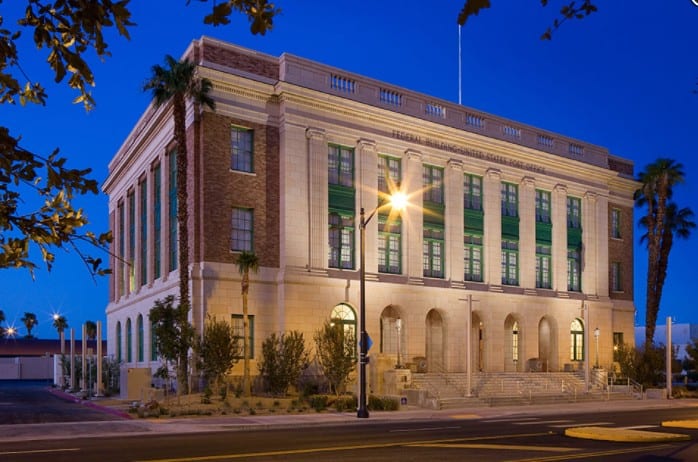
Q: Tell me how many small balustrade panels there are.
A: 7